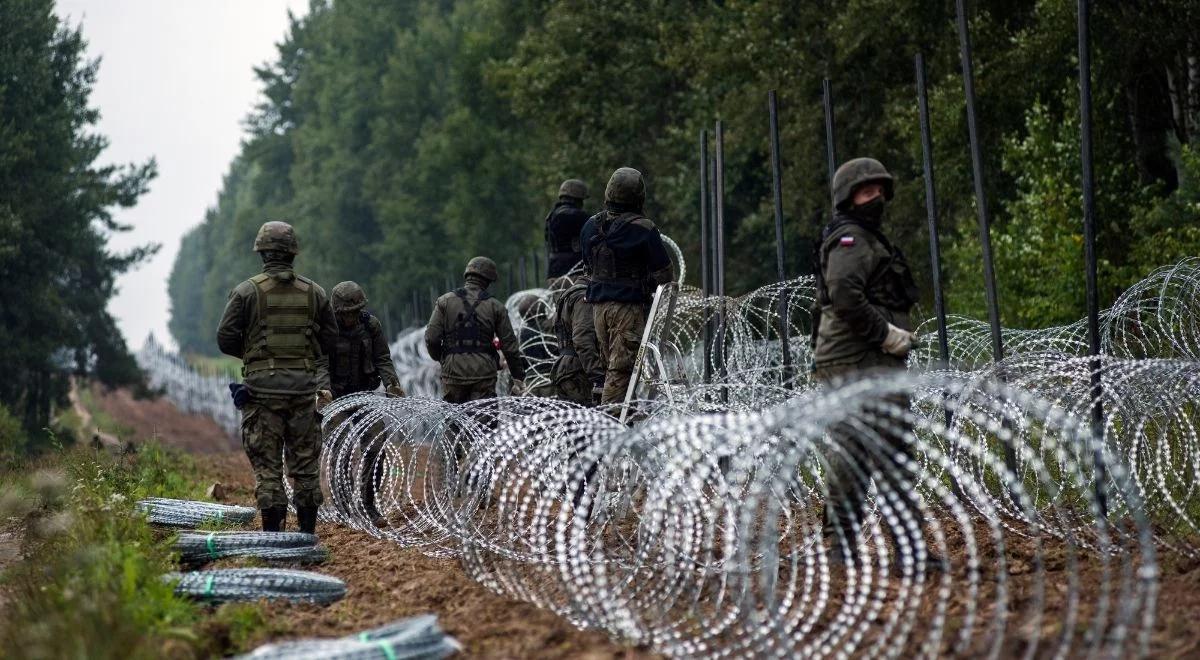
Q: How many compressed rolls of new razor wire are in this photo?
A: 4